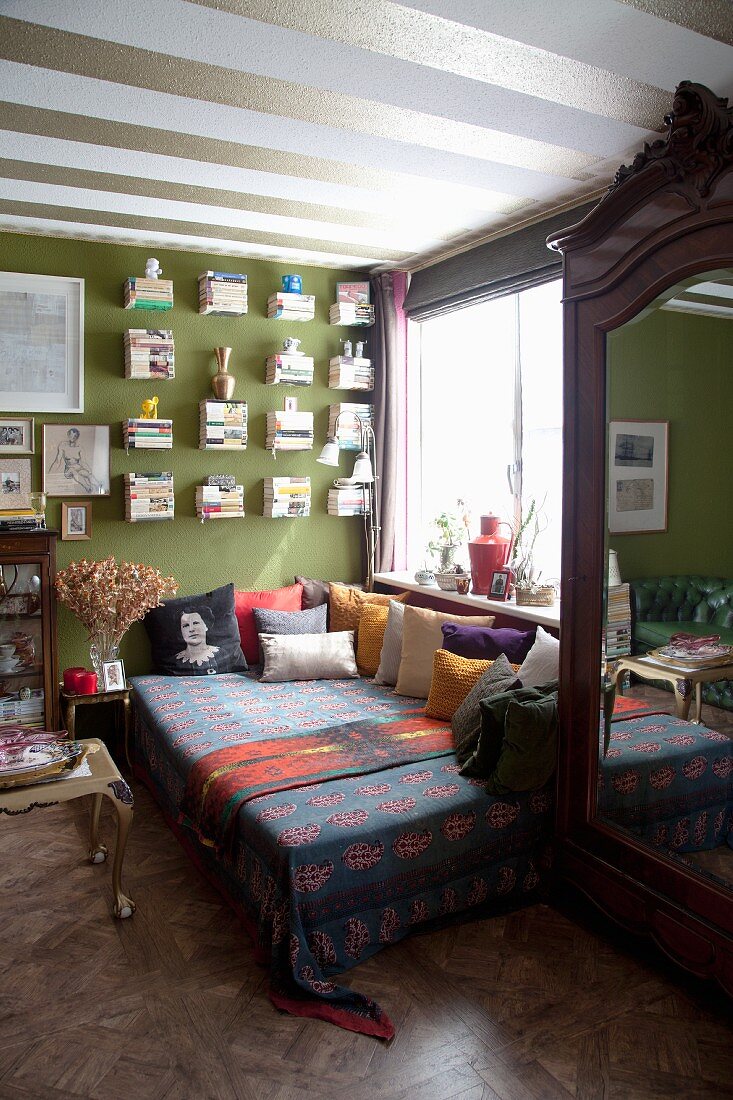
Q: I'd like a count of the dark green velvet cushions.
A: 2